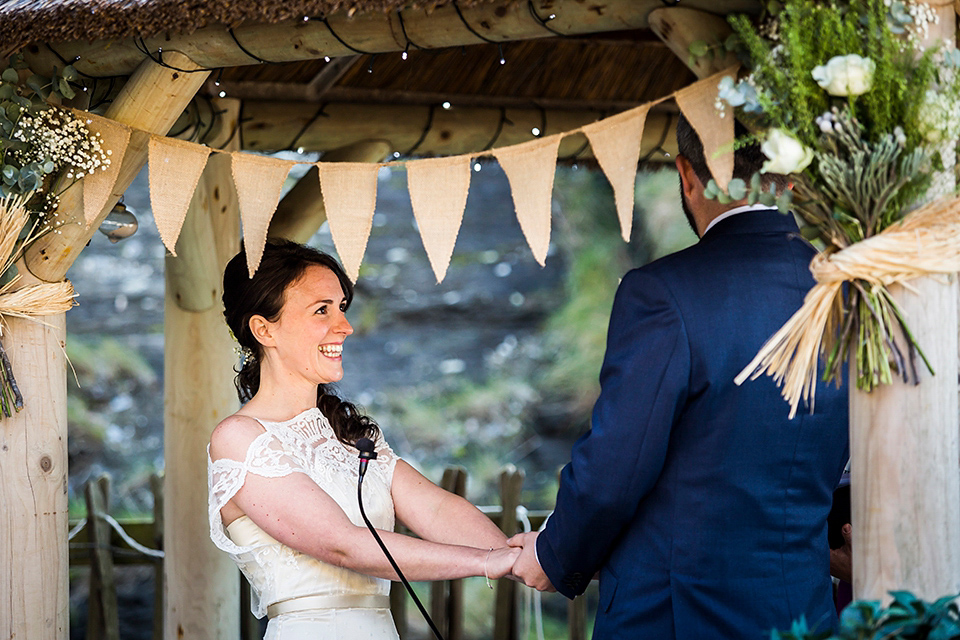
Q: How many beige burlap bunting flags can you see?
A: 8